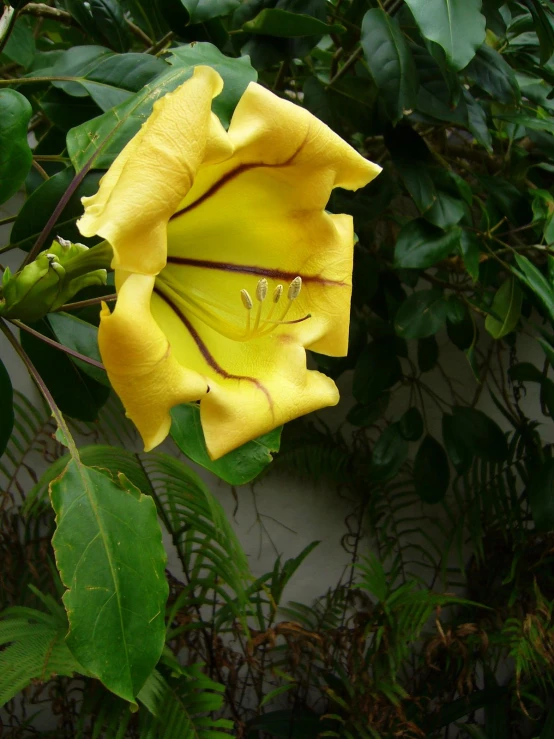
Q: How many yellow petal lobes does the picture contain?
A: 5